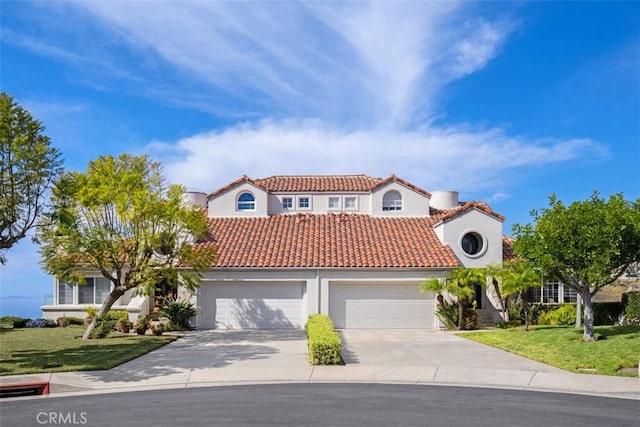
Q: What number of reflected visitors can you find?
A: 0